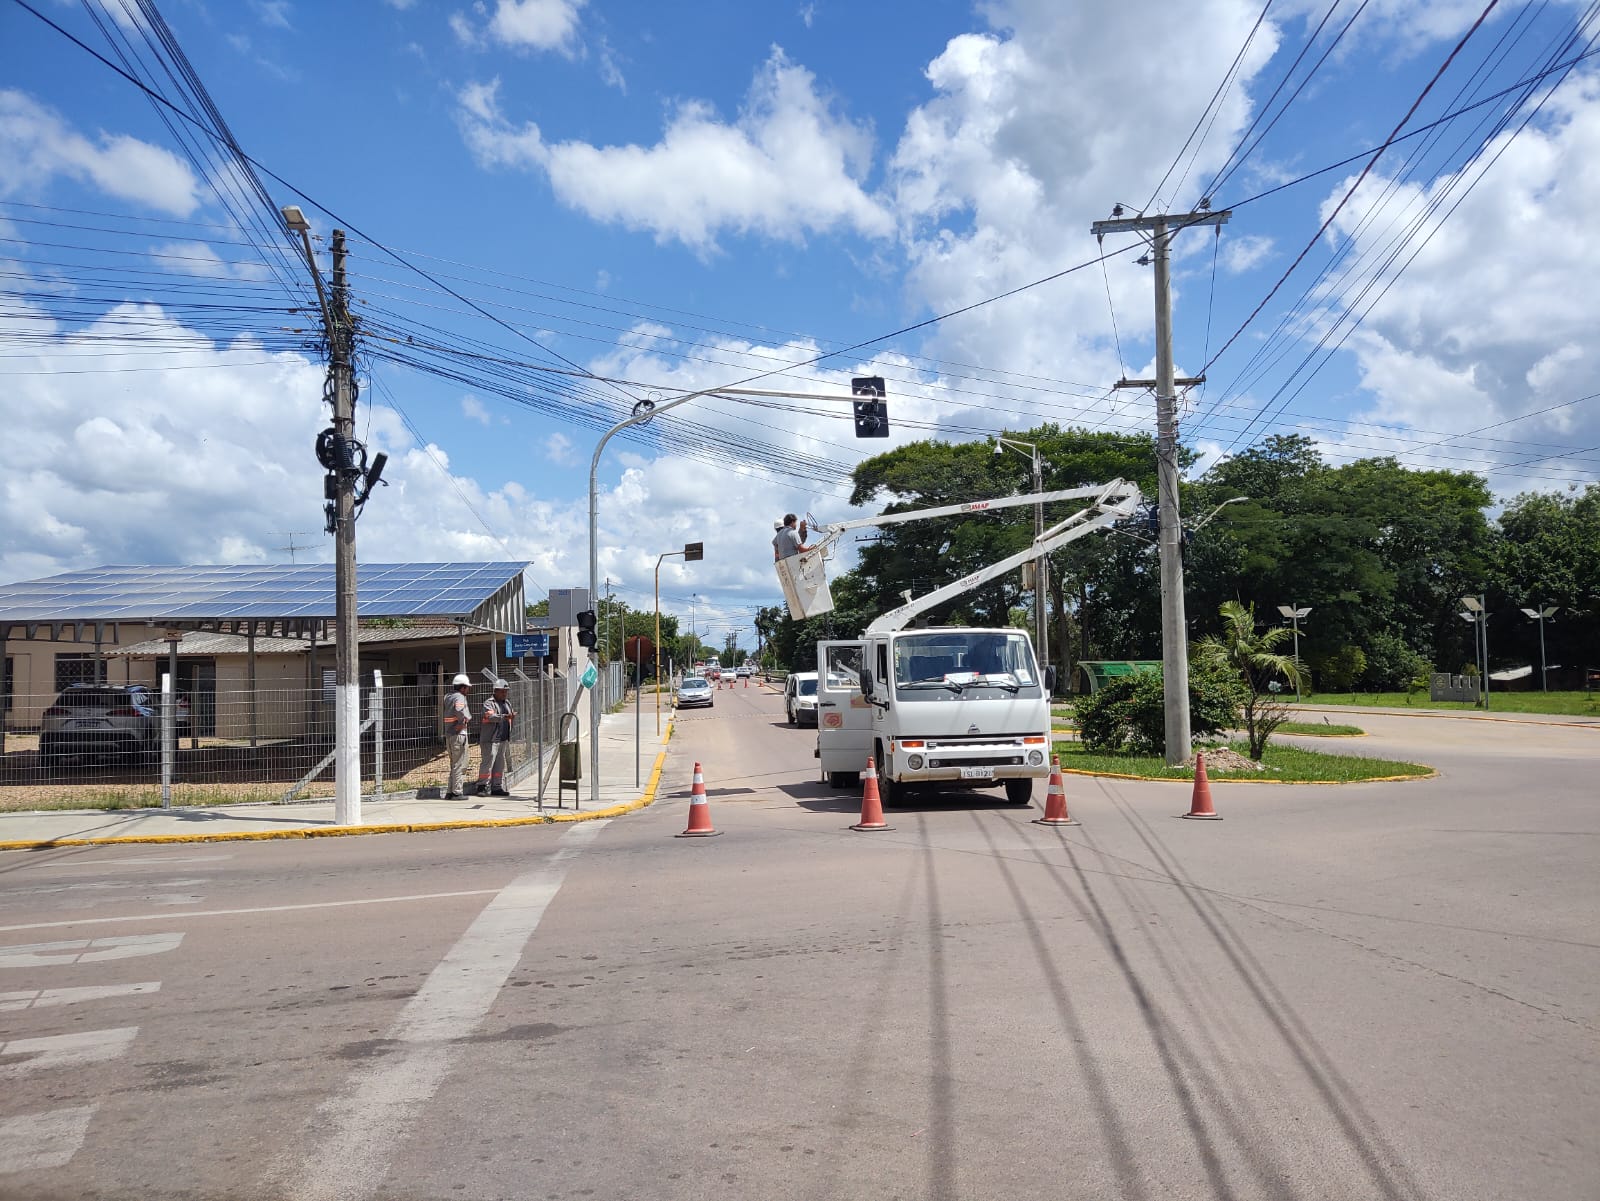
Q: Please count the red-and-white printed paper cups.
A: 0